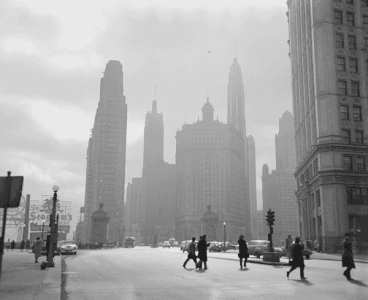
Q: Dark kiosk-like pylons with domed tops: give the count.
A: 2